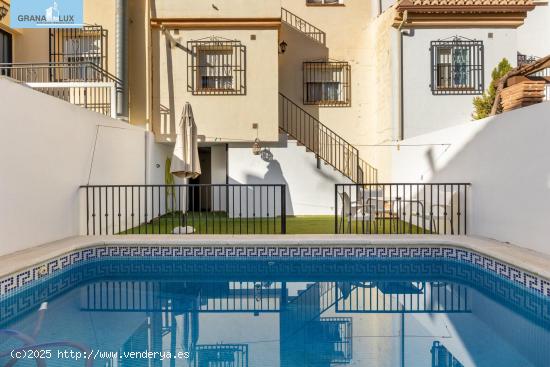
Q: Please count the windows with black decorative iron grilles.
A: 4